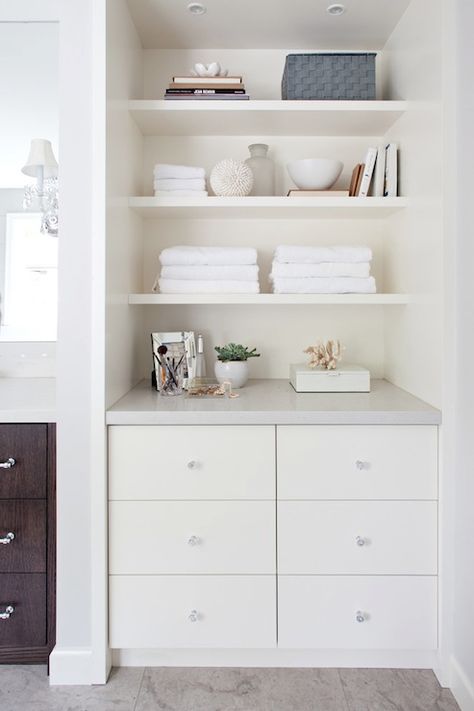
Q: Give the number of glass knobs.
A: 6